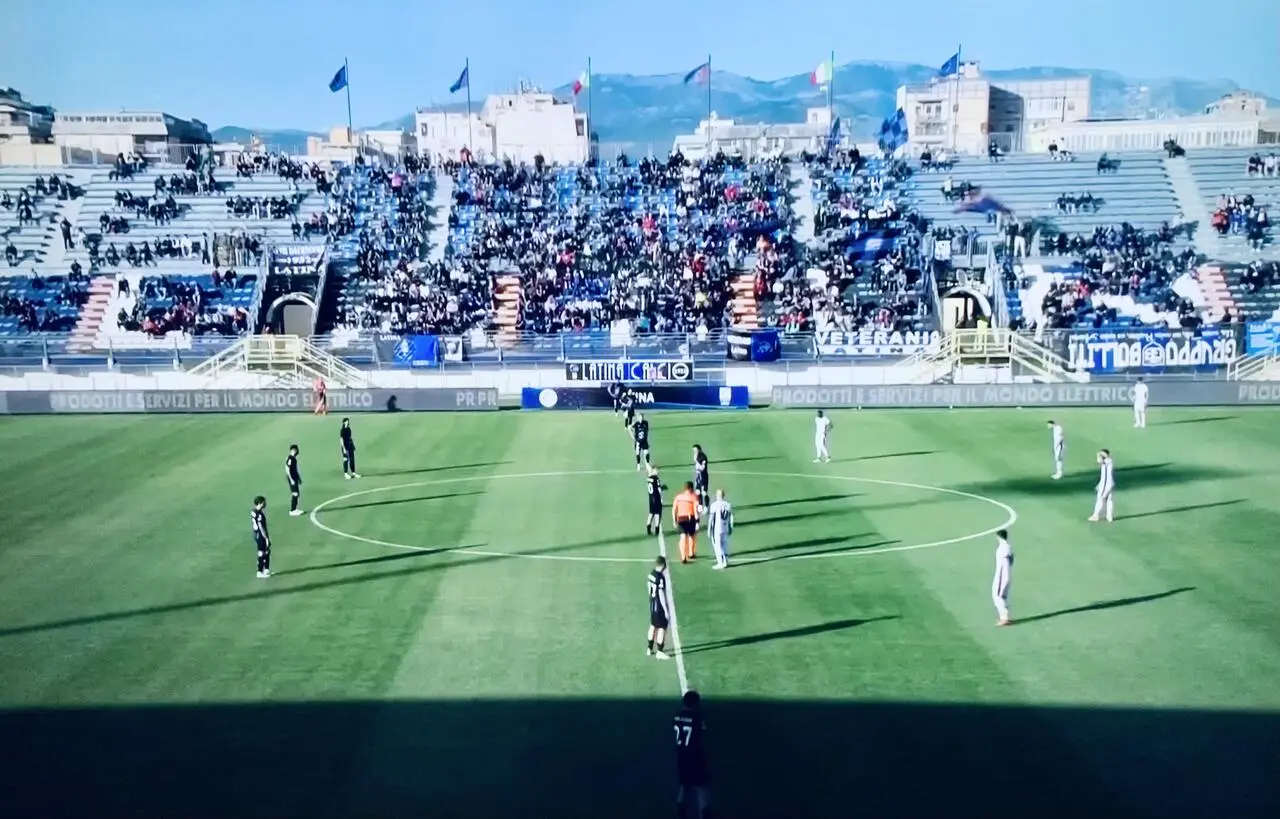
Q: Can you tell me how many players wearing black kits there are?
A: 10